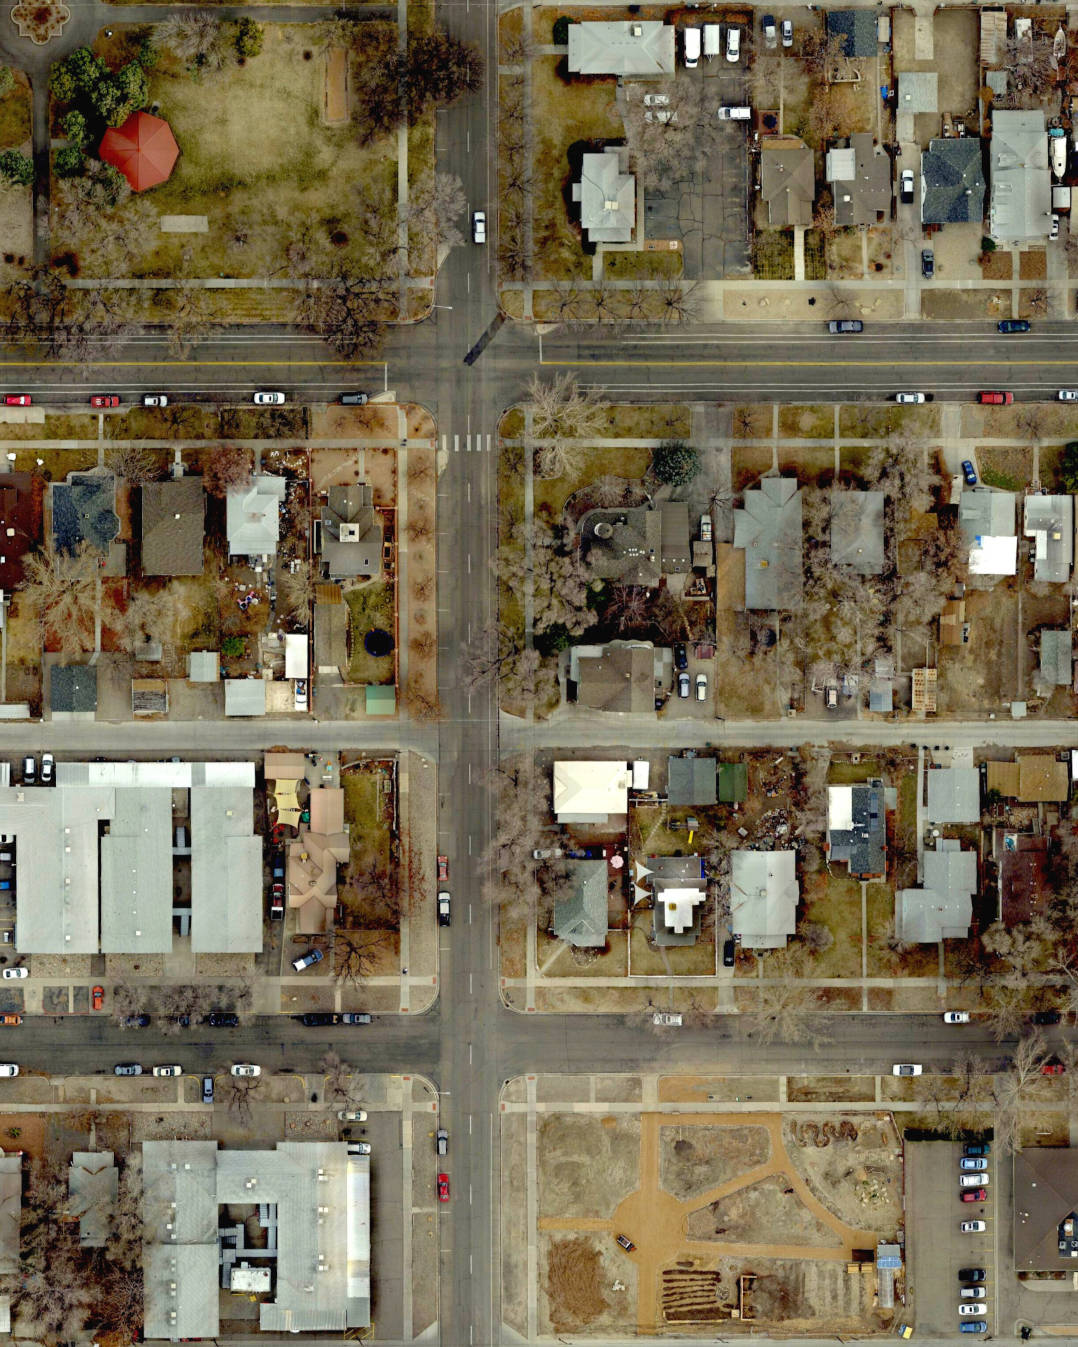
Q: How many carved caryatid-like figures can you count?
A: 0